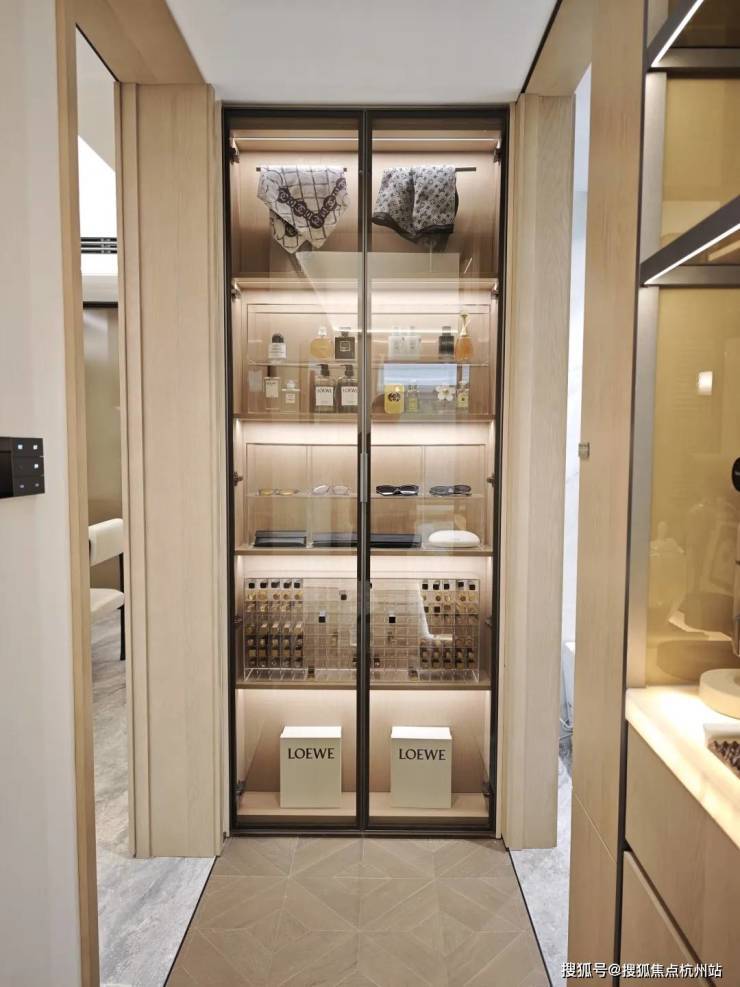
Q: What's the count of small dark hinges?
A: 10